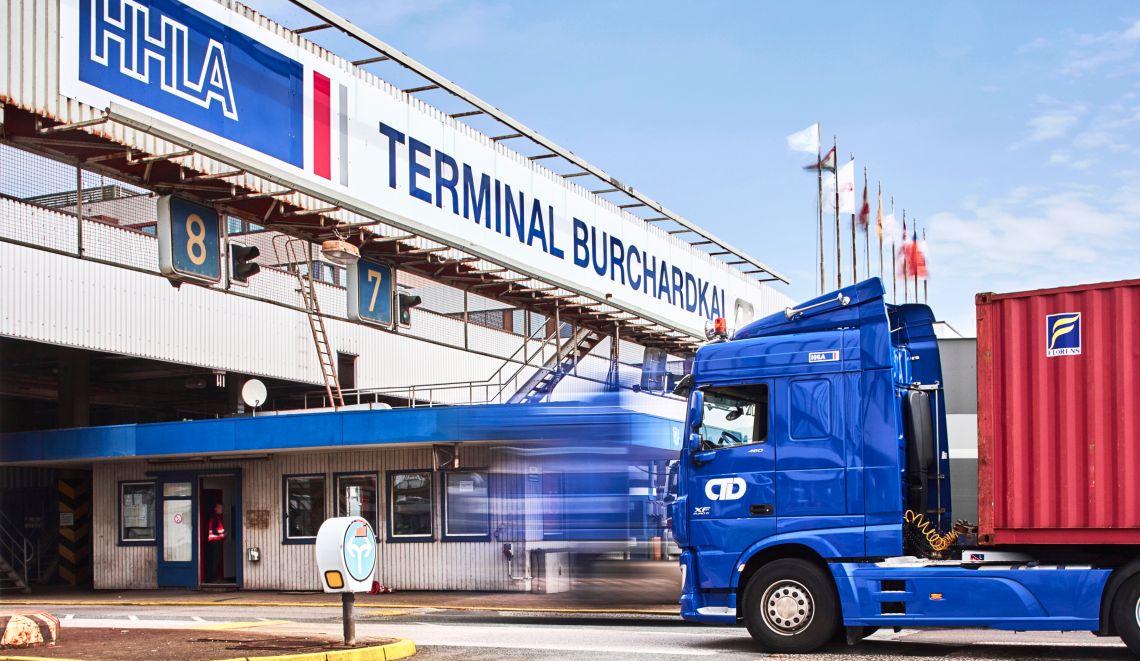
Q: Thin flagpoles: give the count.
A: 9